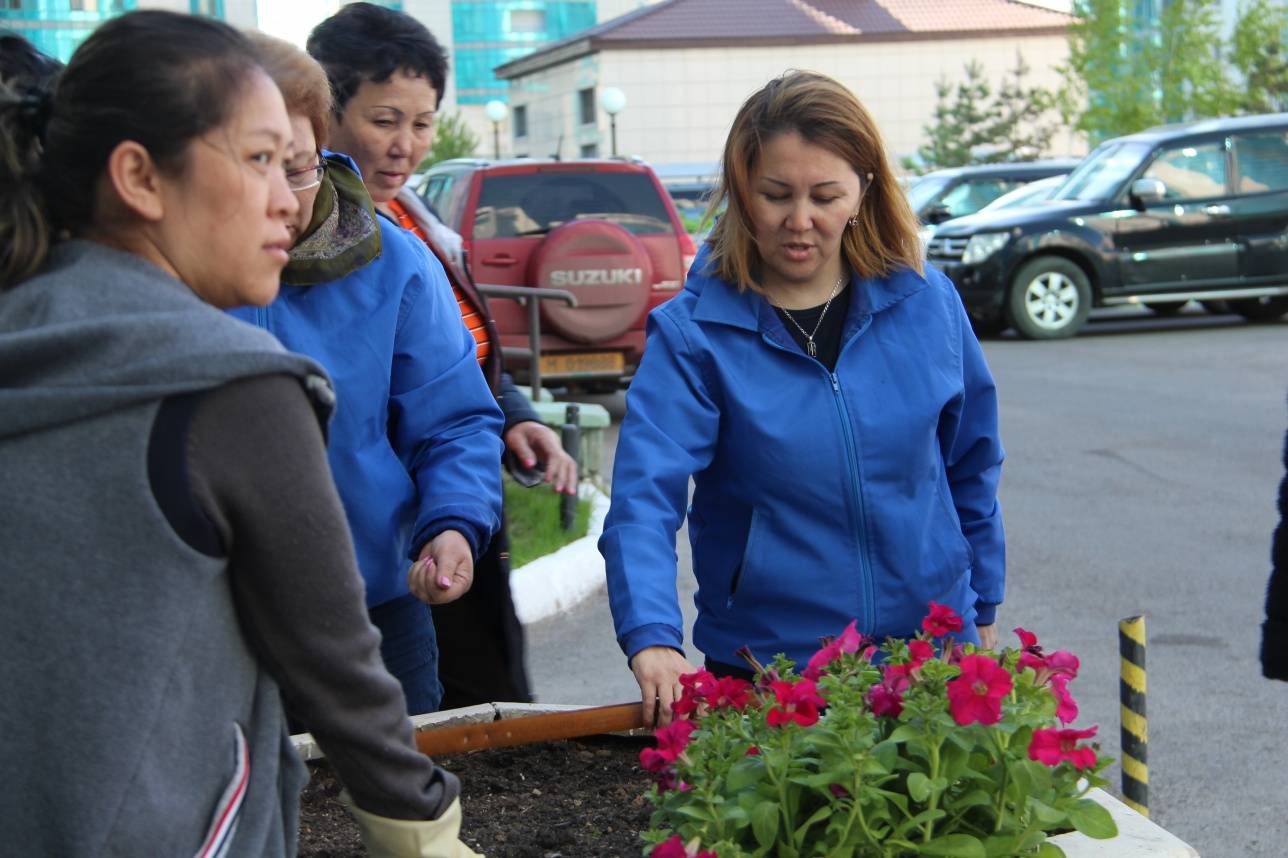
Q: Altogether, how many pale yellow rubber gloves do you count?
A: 1